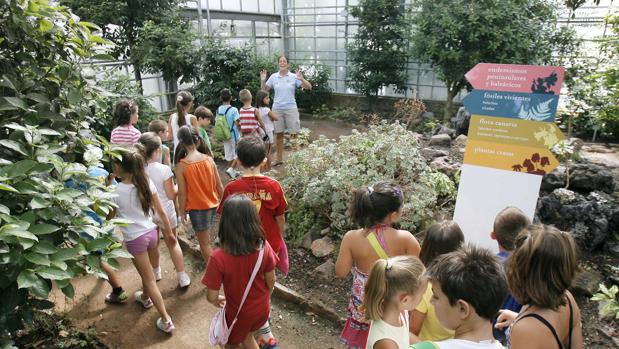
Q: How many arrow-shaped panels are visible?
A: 4